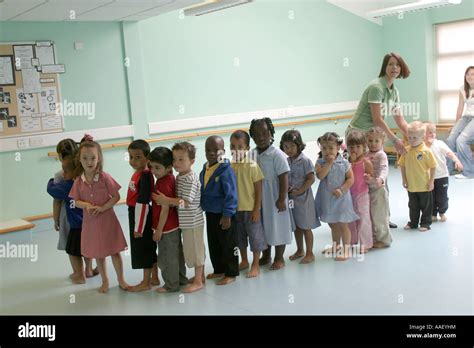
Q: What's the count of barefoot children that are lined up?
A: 15